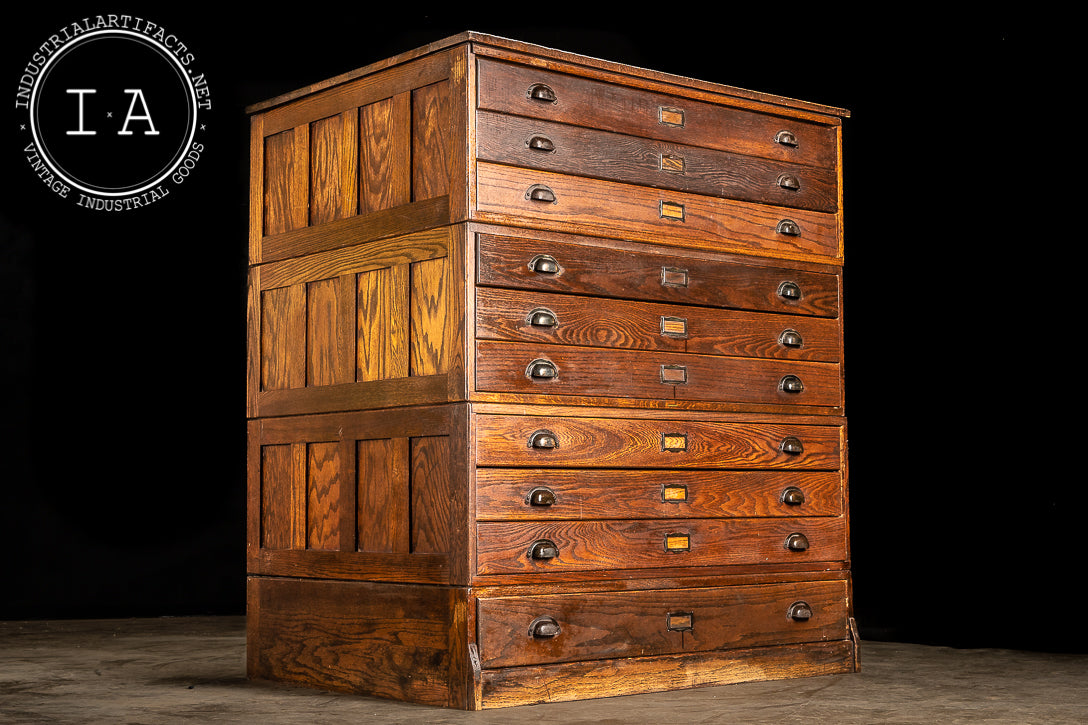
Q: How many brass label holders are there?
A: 10